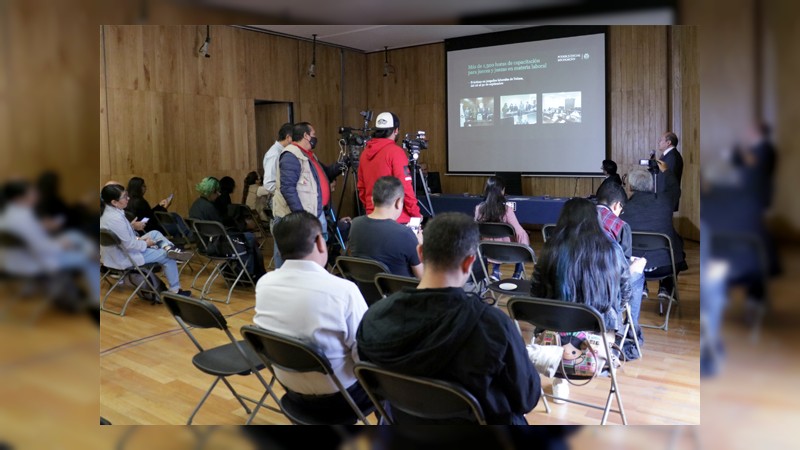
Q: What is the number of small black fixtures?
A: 3